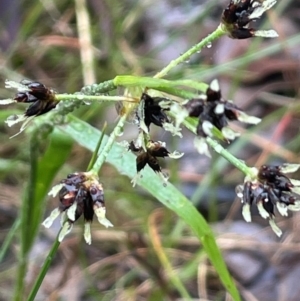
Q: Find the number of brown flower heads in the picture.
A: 7